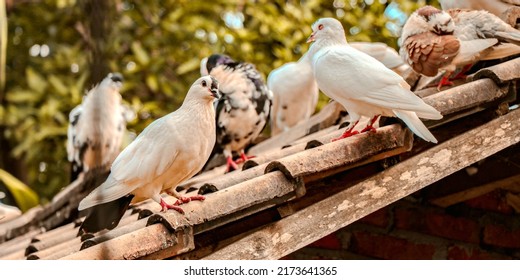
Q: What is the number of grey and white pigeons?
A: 2